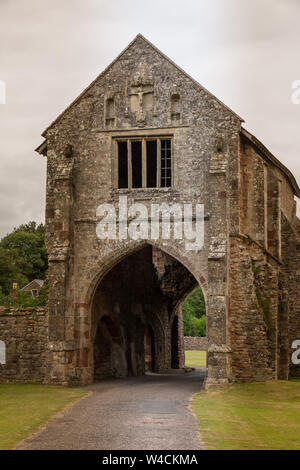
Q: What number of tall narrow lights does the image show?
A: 4